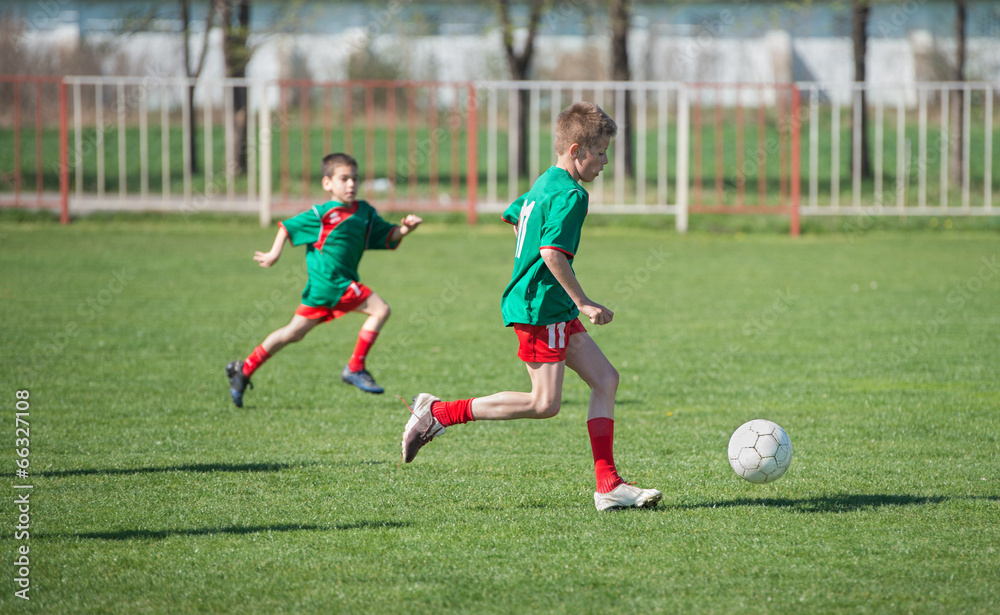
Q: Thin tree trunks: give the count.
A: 6